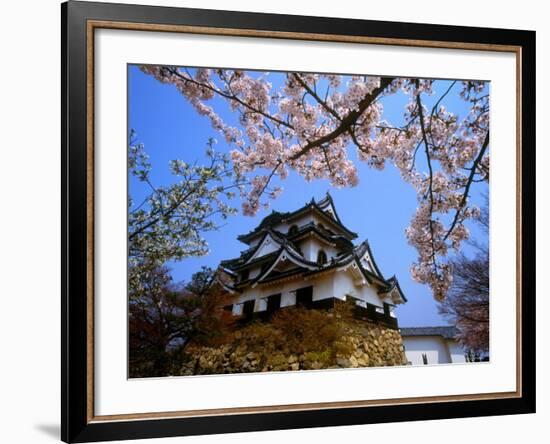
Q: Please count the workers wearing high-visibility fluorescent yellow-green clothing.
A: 0